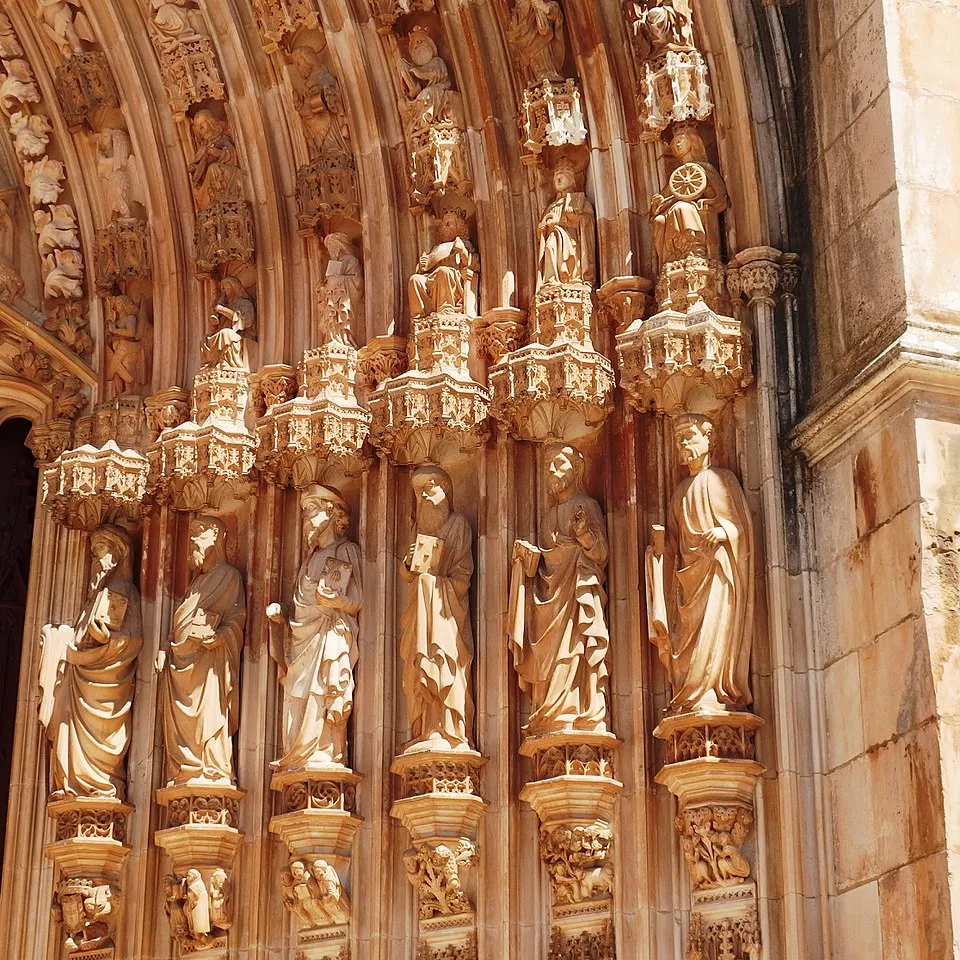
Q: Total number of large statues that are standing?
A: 6